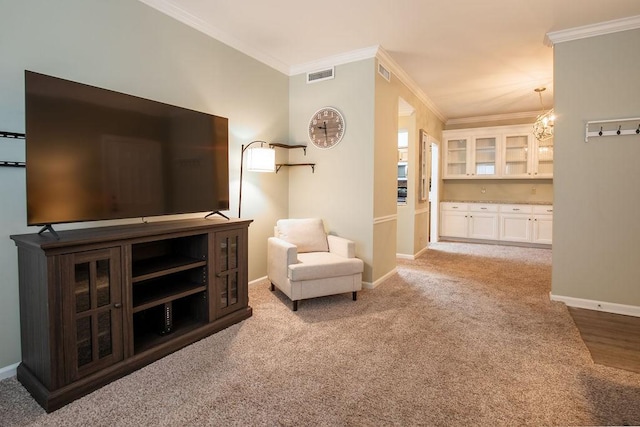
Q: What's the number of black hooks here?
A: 3